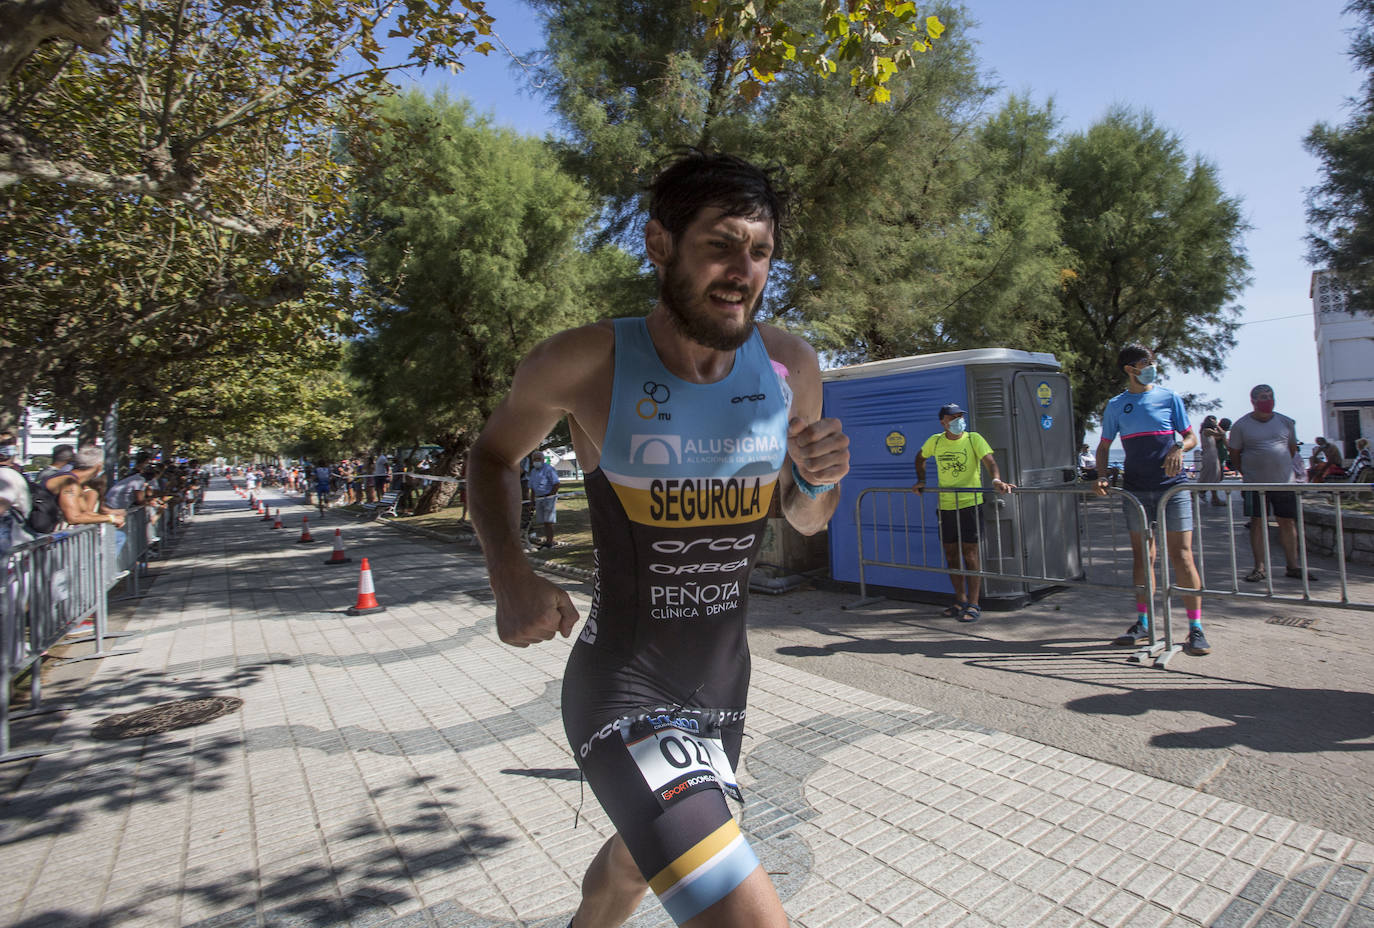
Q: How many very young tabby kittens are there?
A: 0